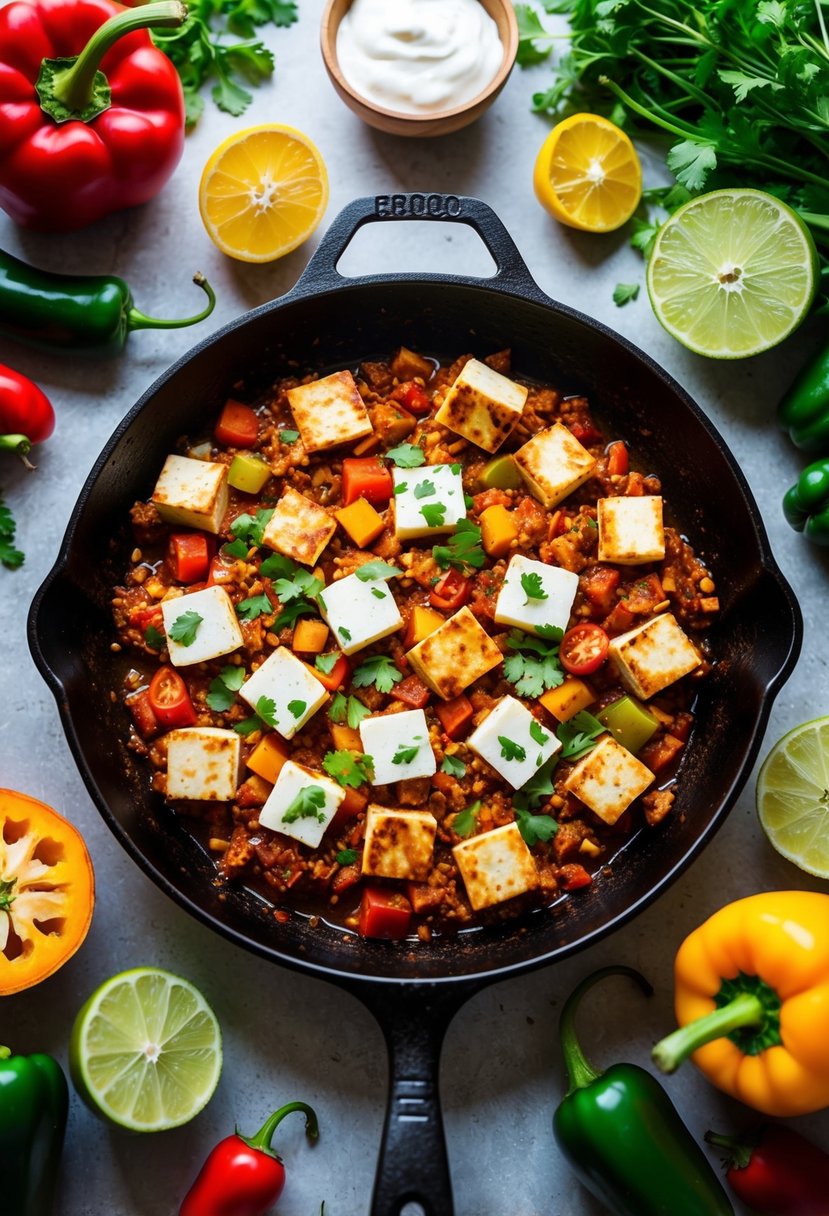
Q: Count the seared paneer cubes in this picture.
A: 12